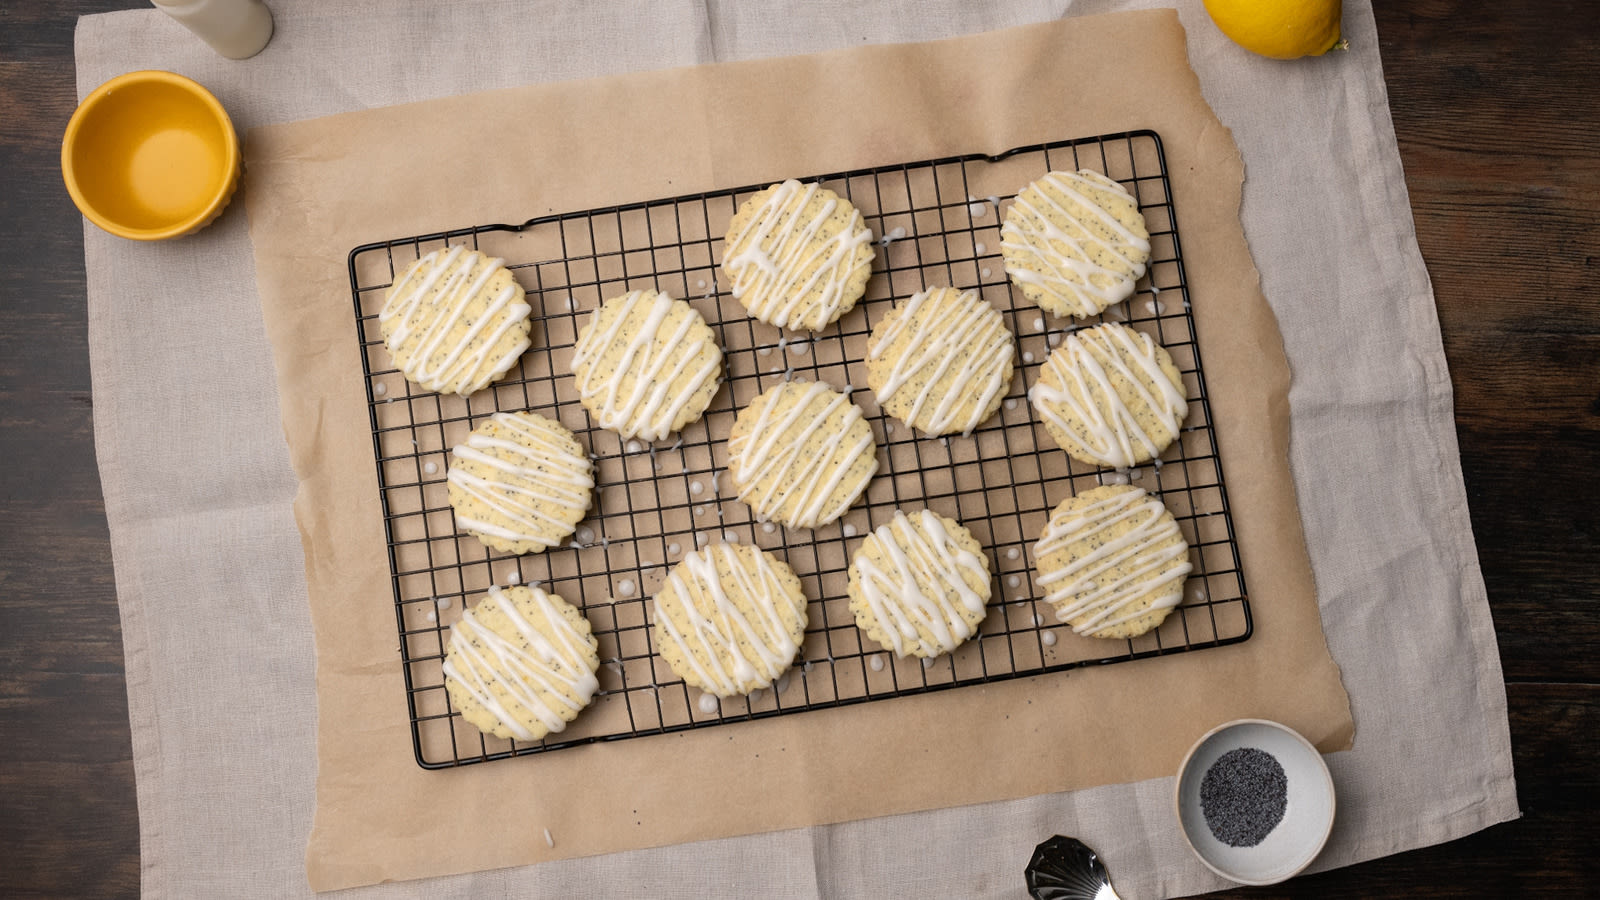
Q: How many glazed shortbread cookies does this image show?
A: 12